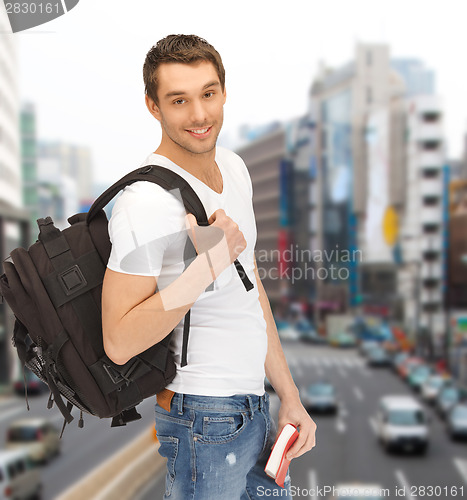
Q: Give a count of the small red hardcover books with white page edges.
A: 1